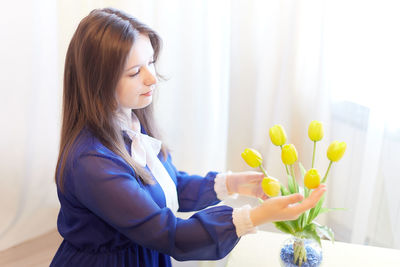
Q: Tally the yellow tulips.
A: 7